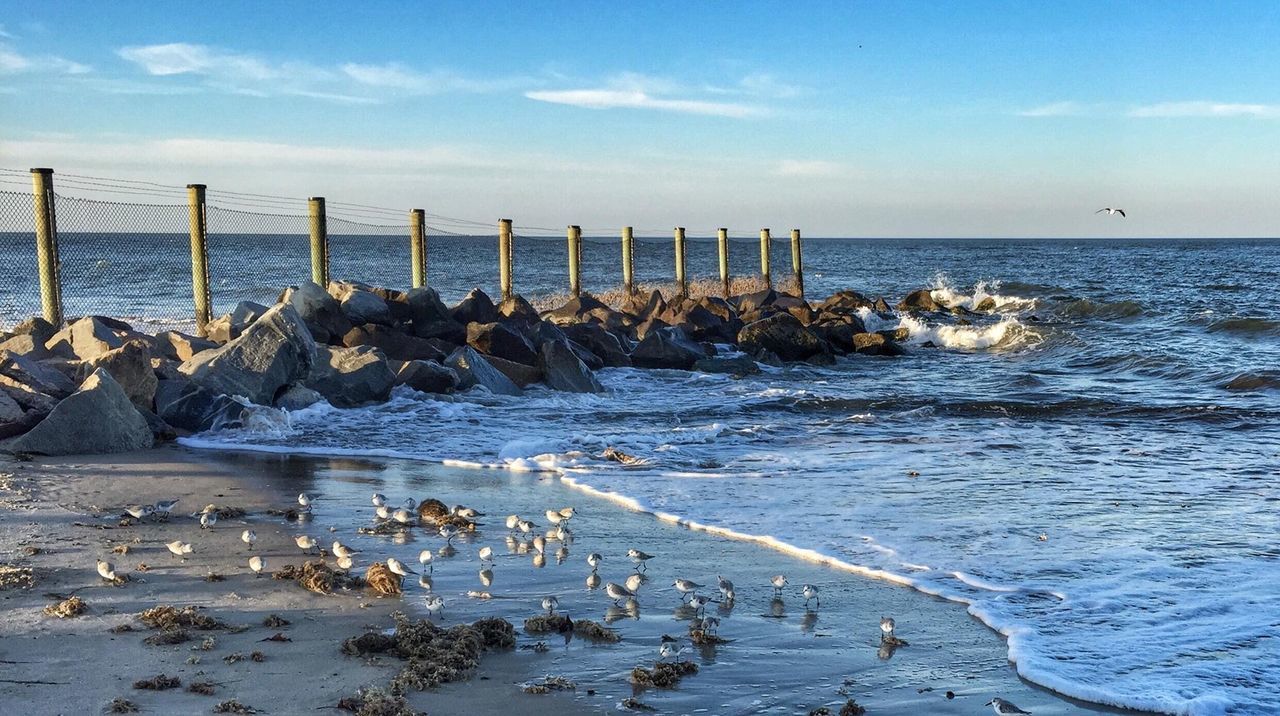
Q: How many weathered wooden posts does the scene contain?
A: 11